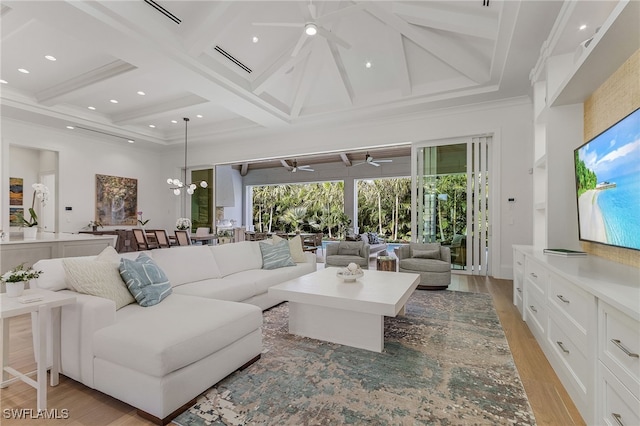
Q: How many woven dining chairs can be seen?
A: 3